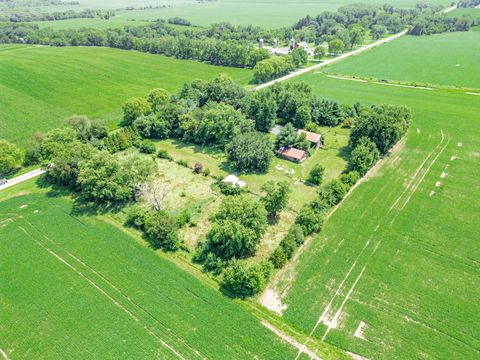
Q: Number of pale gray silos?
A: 3